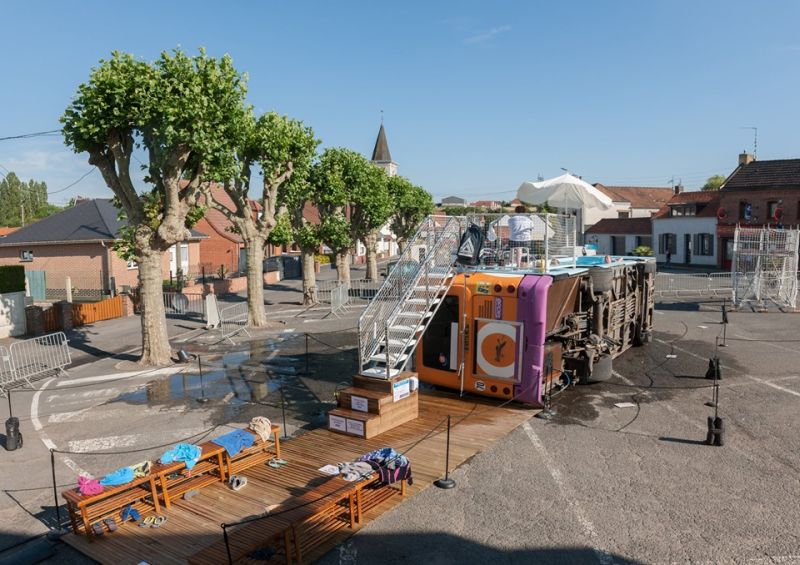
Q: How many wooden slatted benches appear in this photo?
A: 6